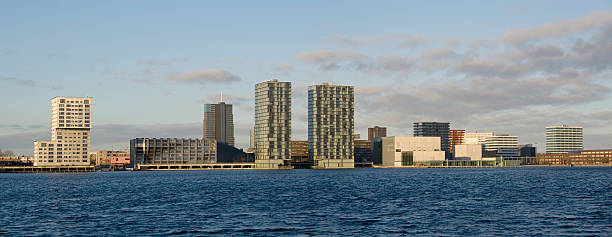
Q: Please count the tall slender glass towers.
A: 2